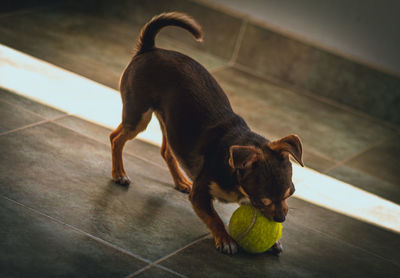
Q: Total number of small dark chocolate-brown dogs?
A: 1